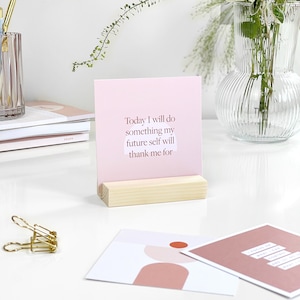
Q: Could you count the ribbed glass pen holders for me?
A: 1